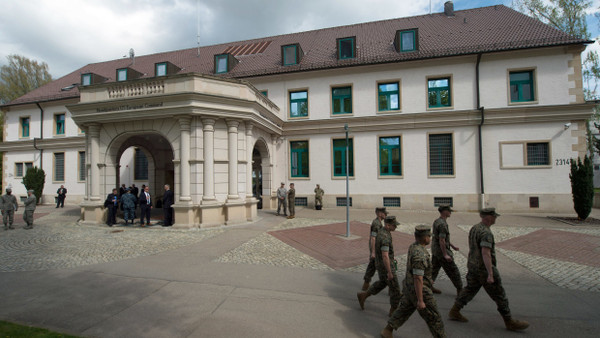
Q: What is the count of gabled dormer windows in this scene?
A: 7